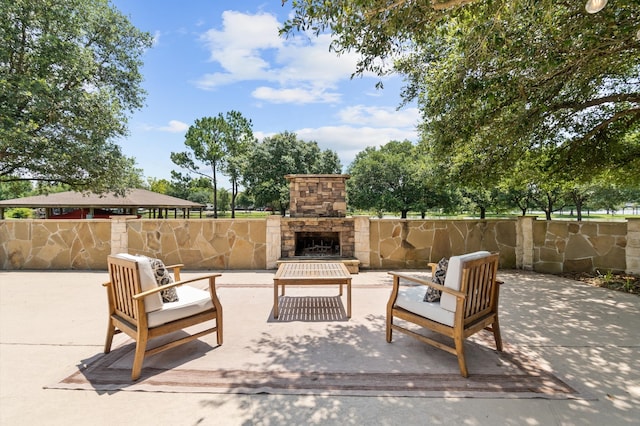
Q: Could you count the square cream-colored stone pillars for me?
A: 5